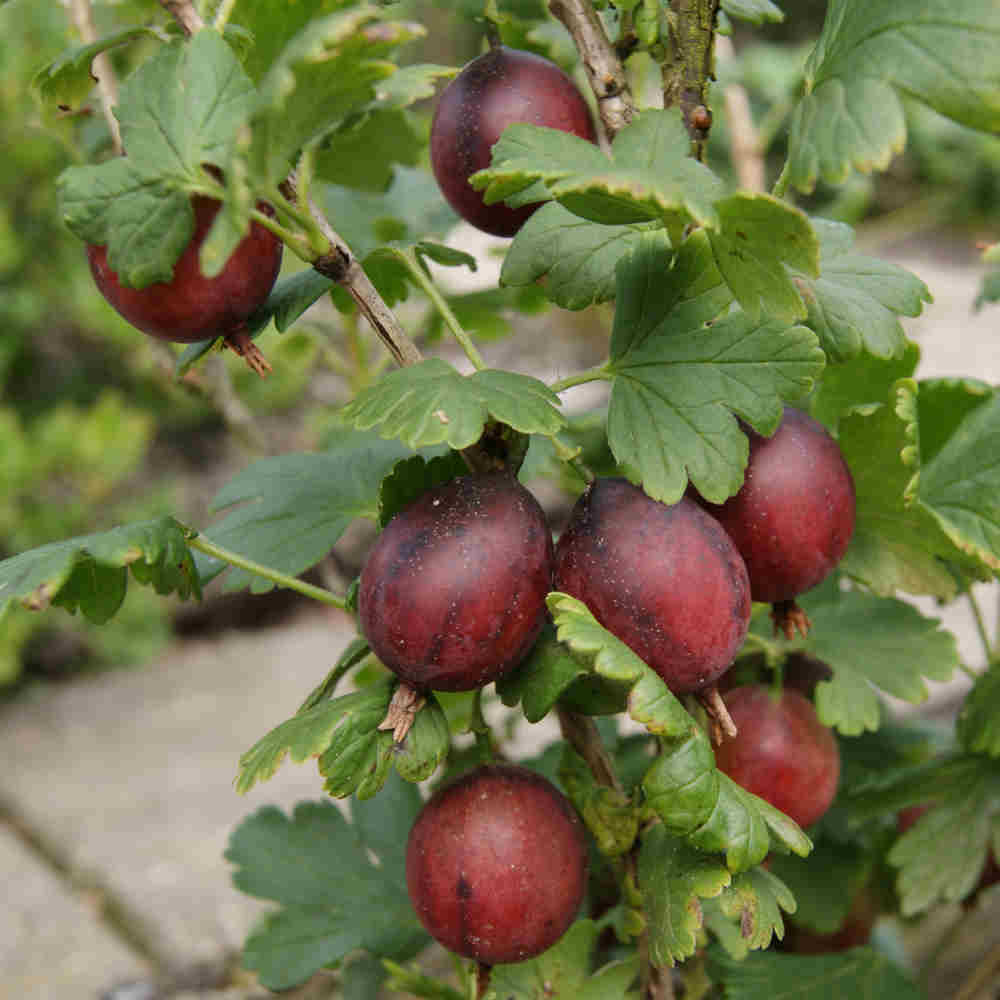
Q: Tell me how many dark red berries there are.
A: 7